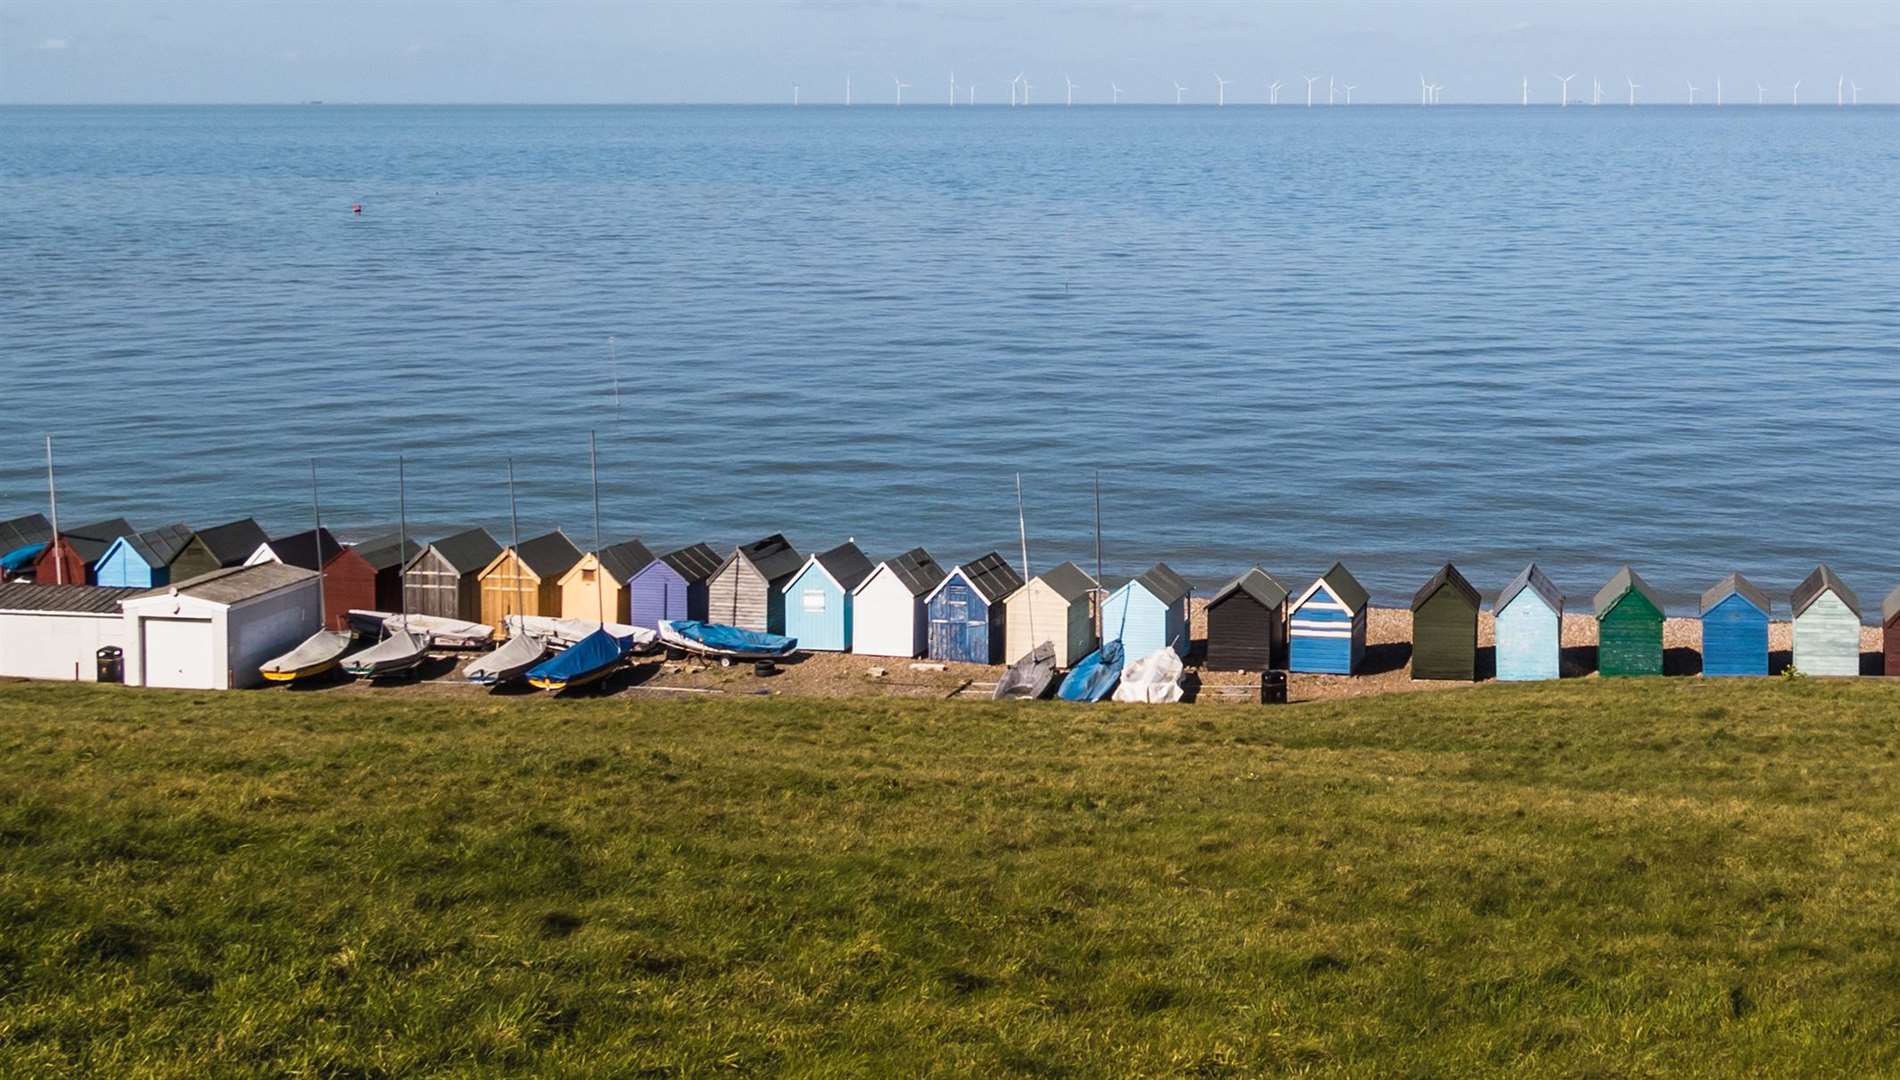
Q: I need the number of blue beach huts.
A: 7